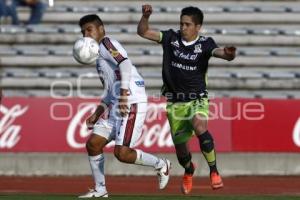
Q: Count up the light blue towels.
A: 0